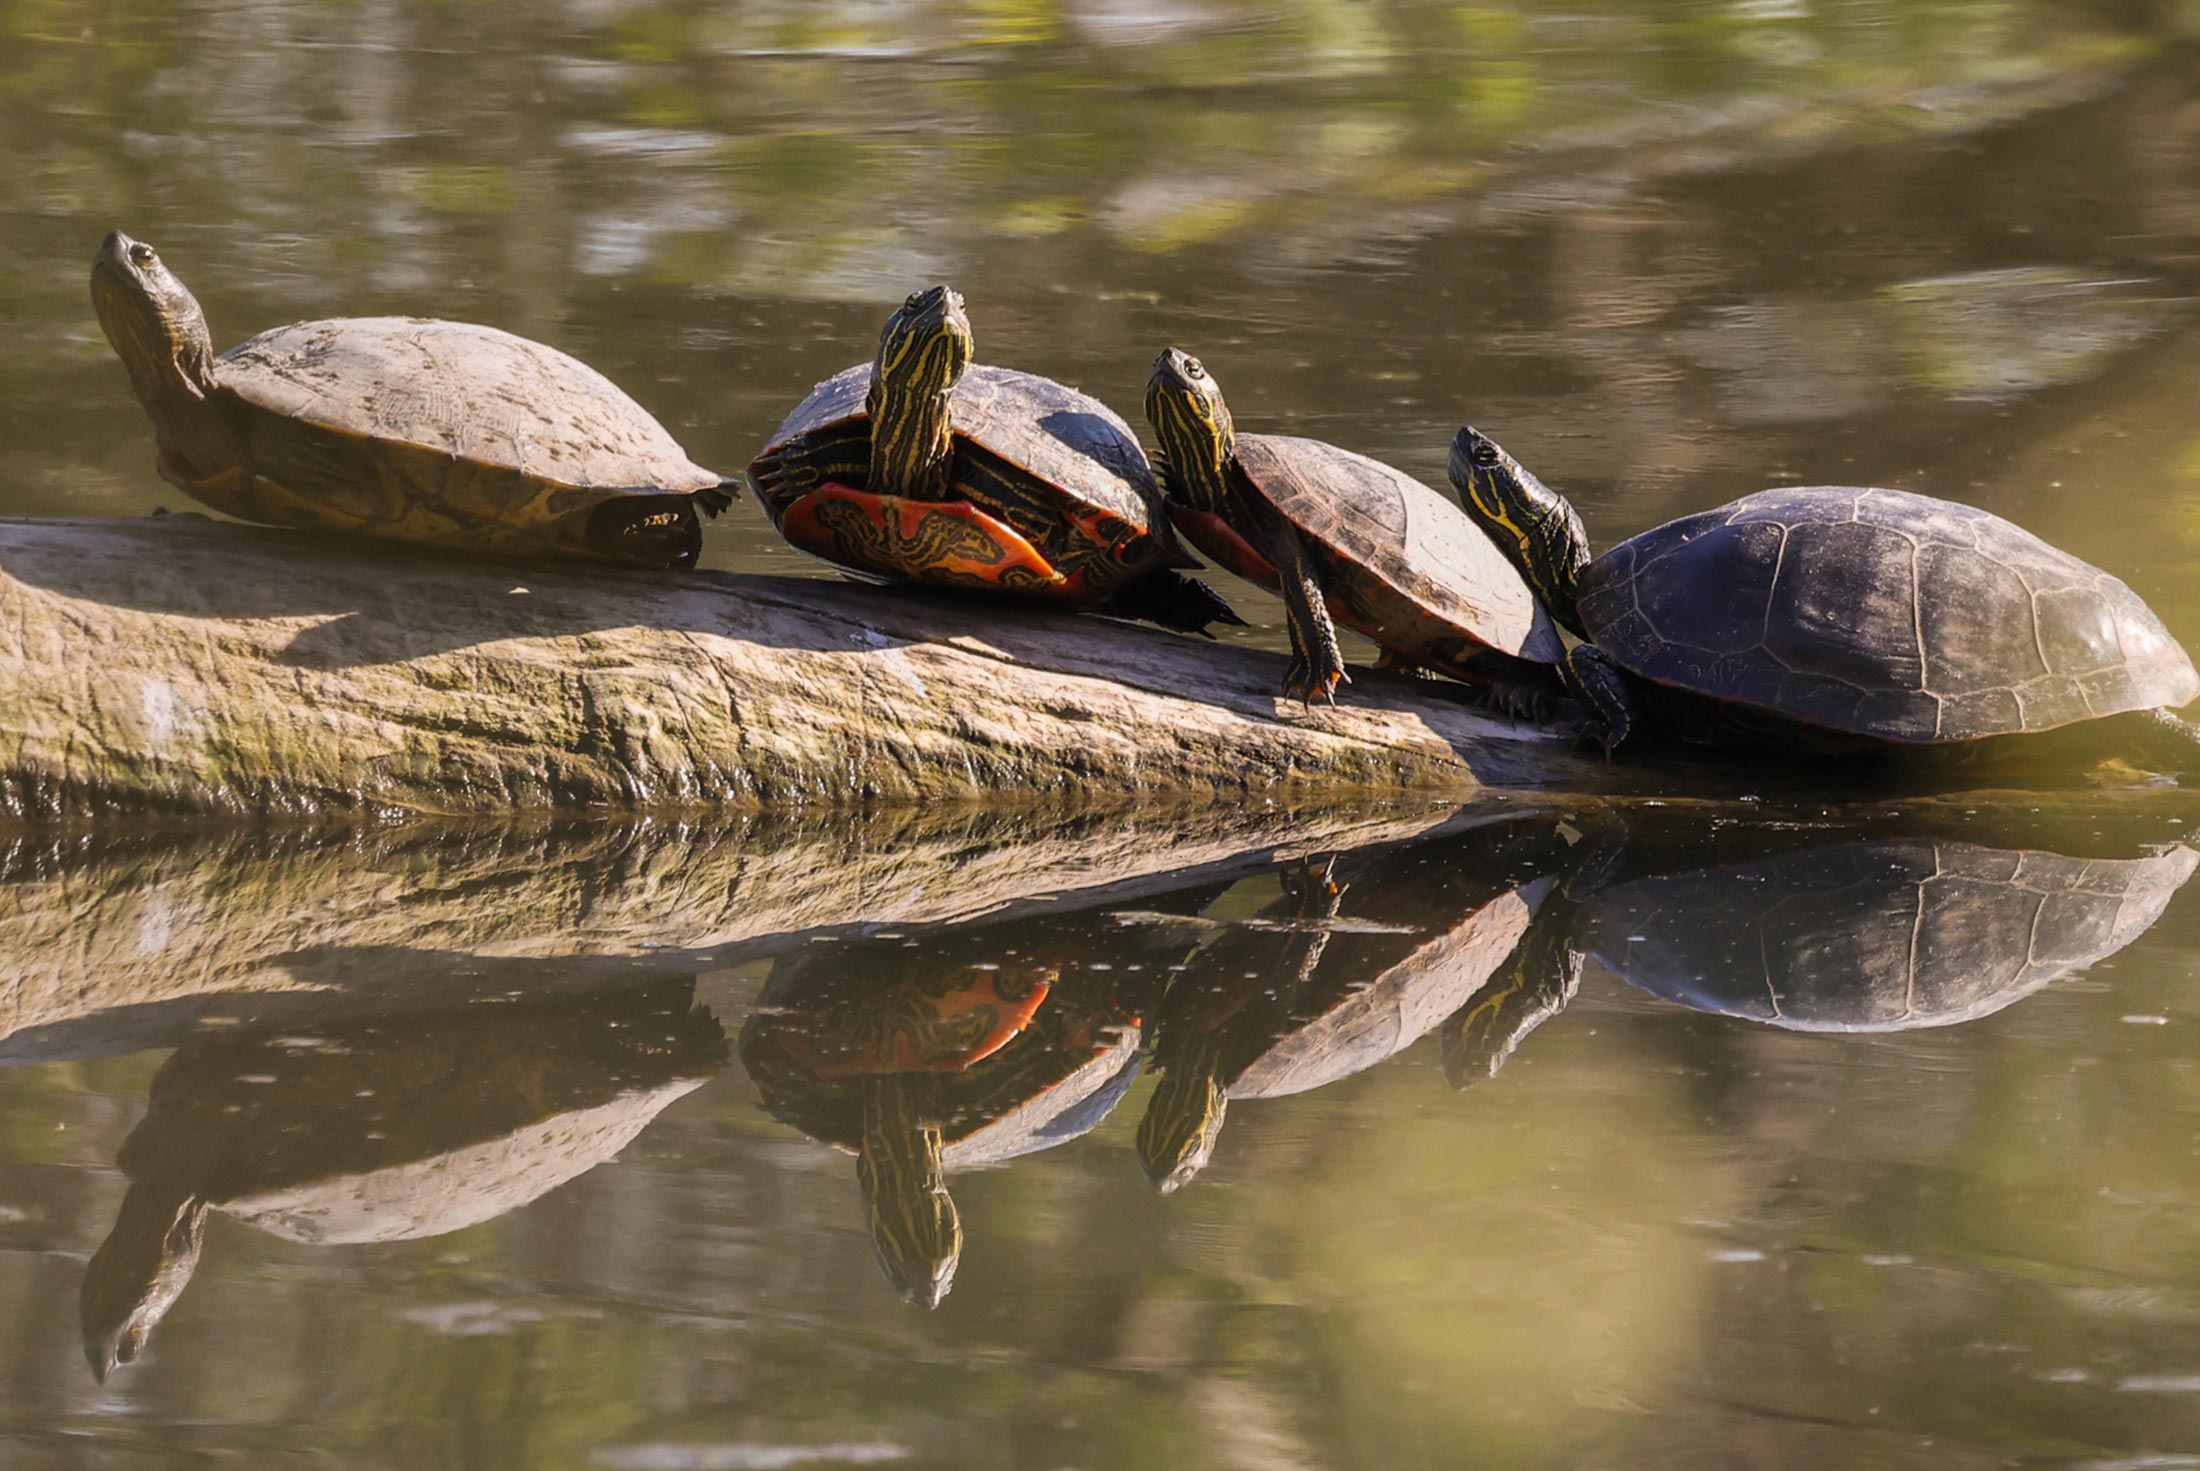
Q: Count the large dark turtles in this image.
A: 1